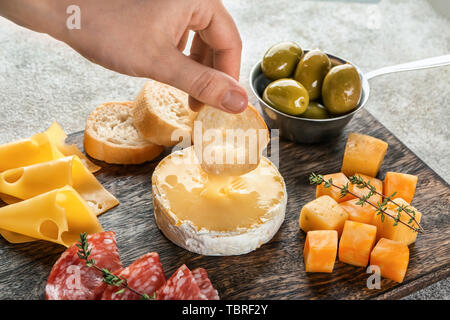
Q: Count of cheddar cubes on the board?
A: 10